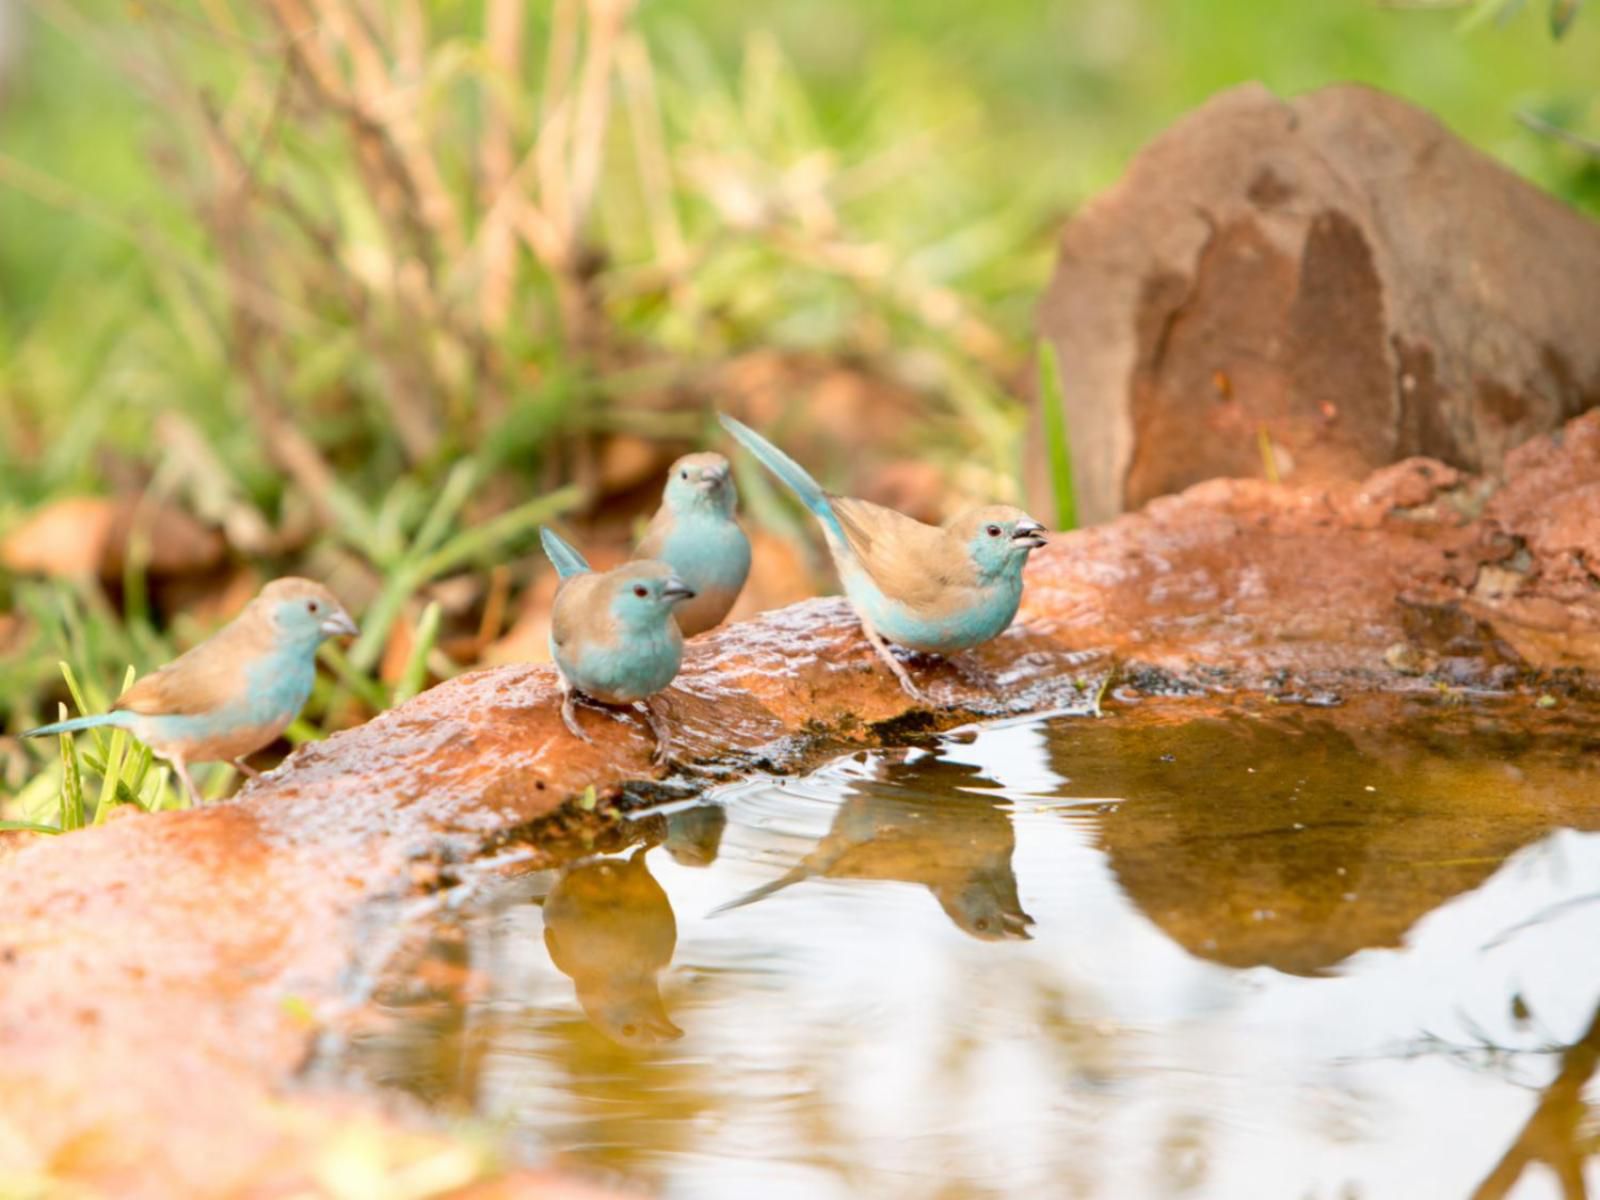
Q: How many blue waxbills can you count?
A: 4